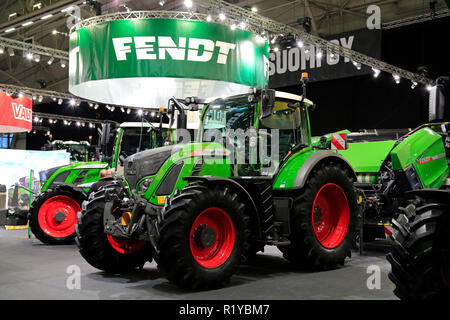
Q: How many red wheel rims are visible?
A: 4